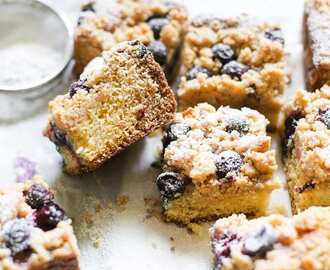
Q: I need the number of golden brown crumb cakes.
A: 8